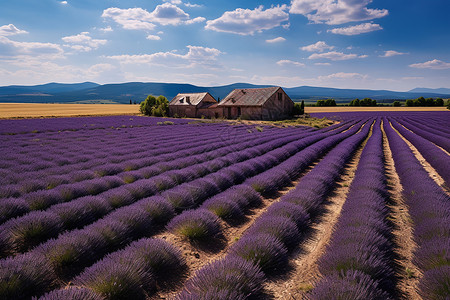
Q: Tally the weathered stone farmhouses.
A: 2